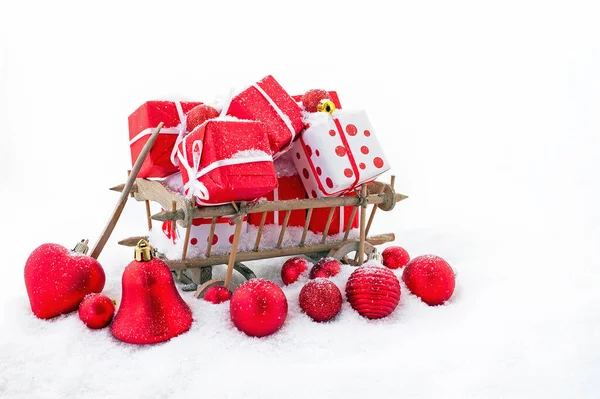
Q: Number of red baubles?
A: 11